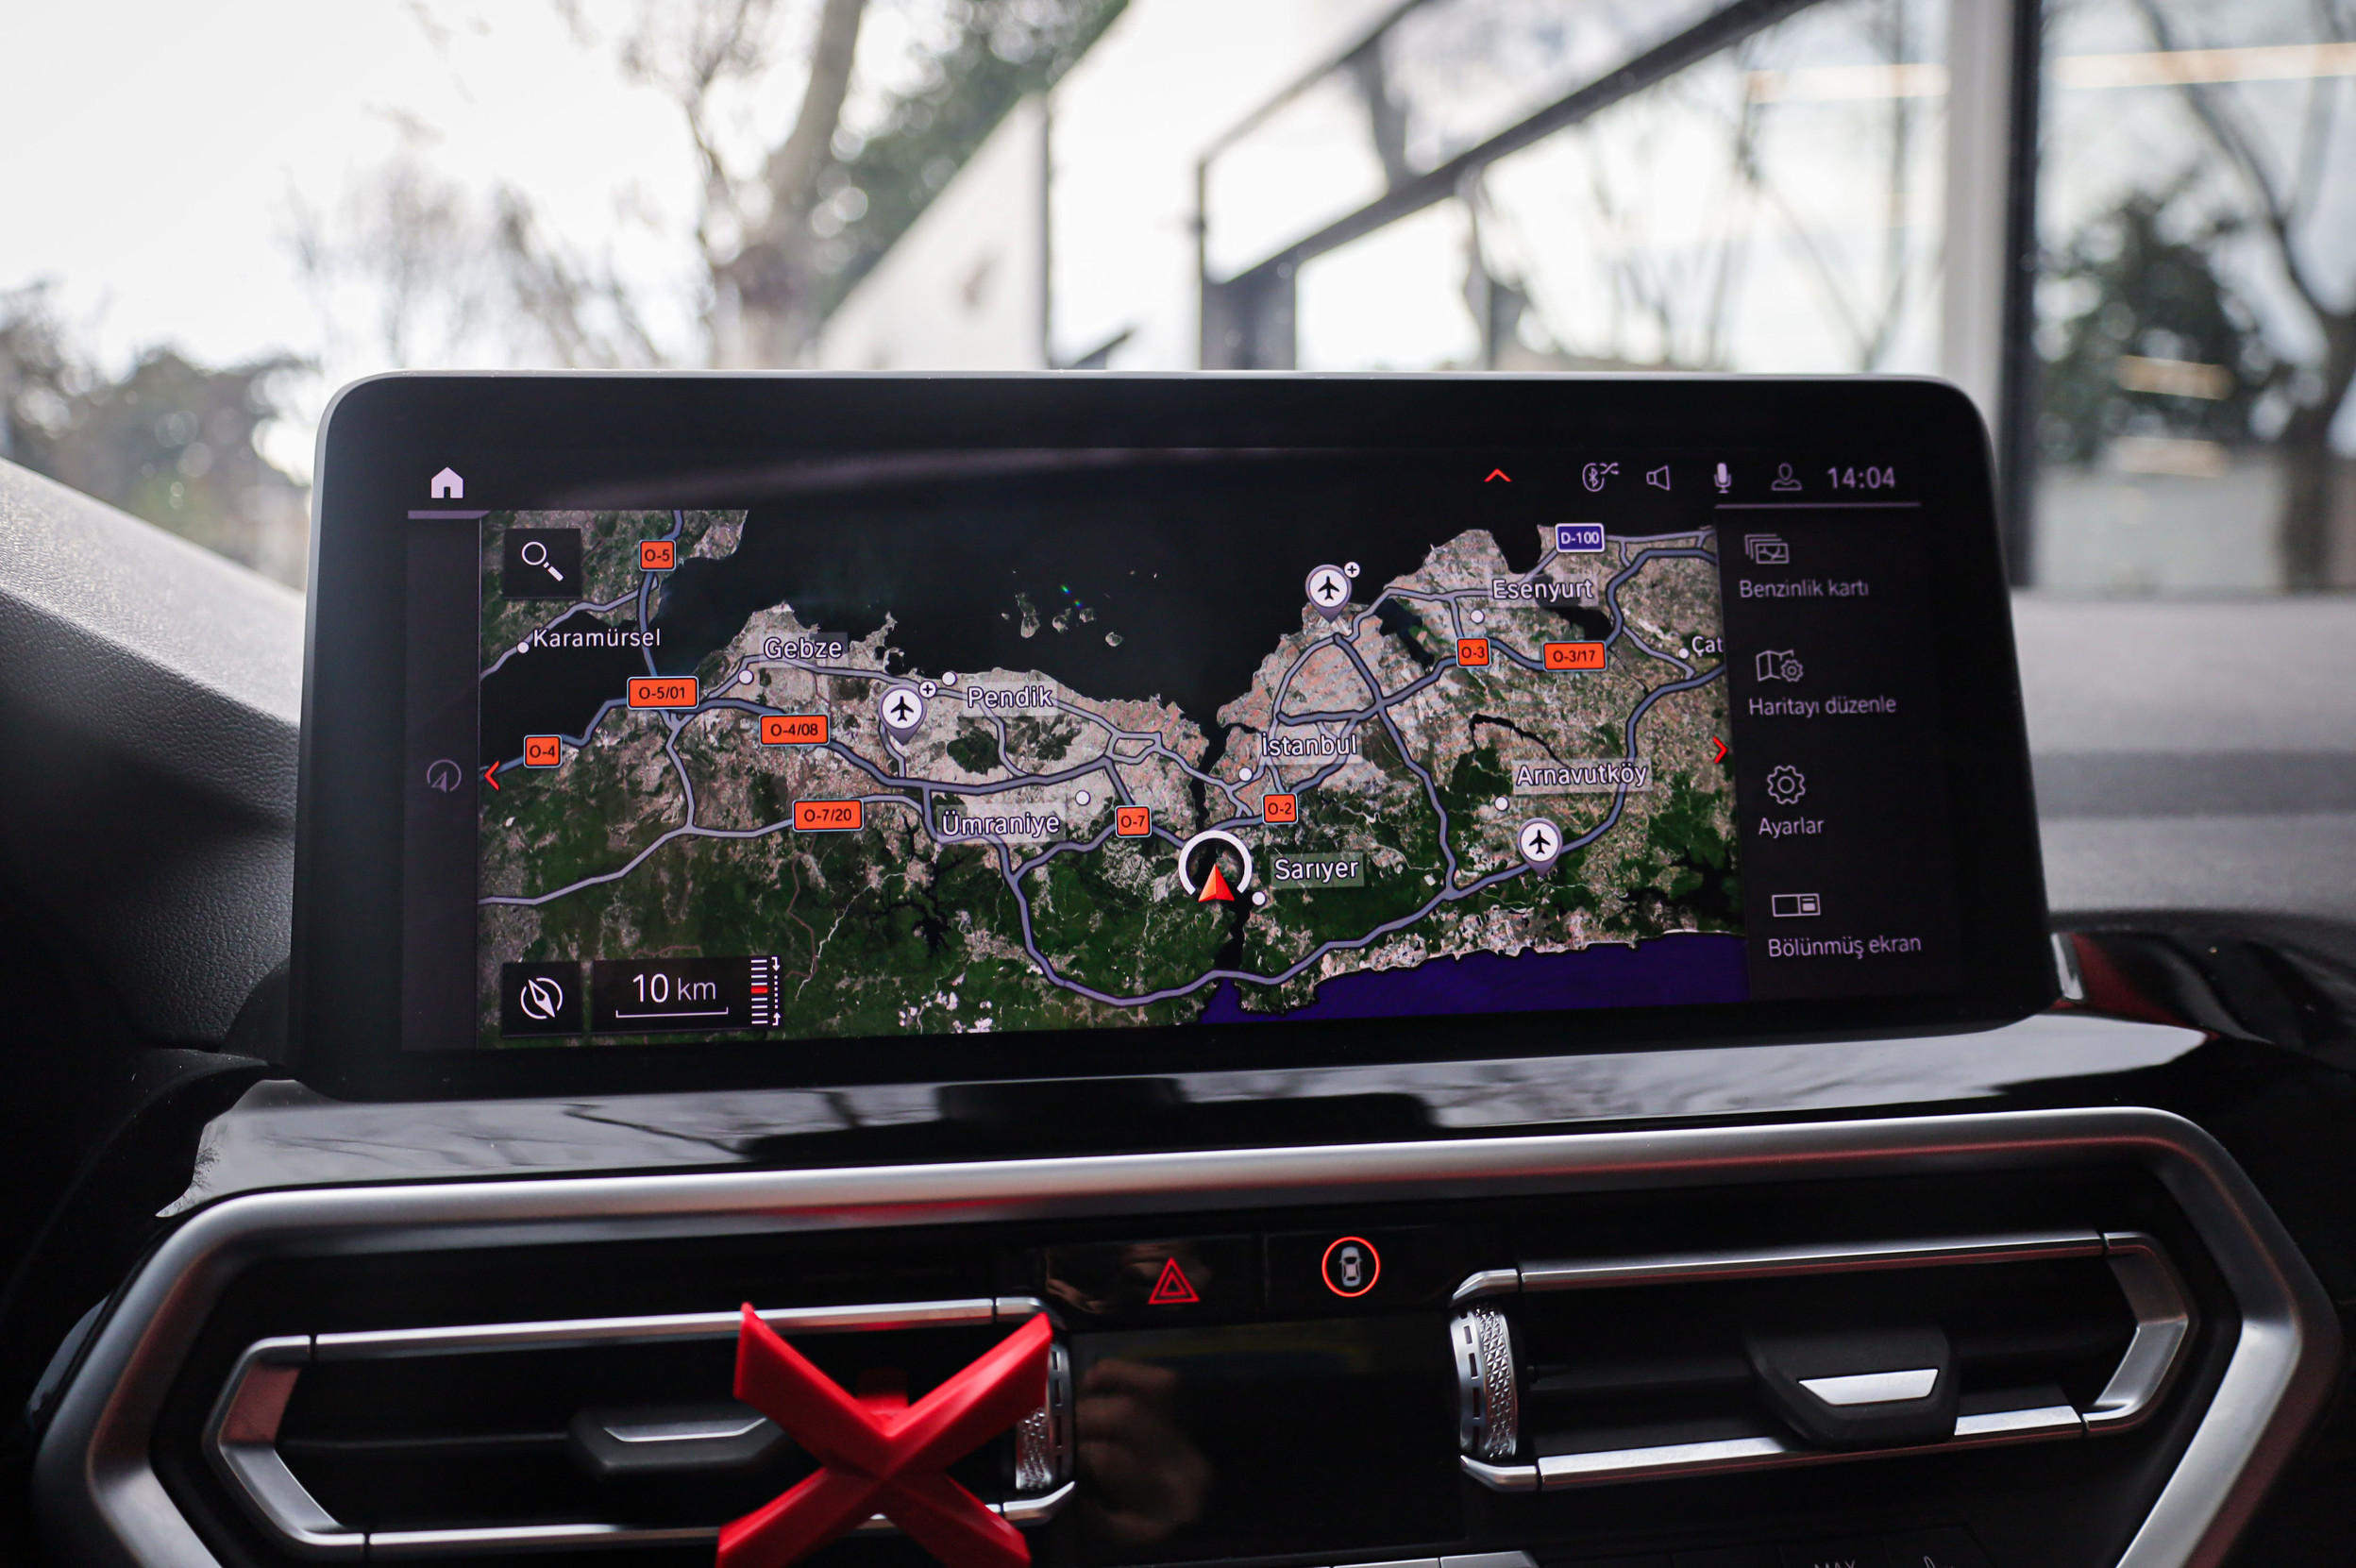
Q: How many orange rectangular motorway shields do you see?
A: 9